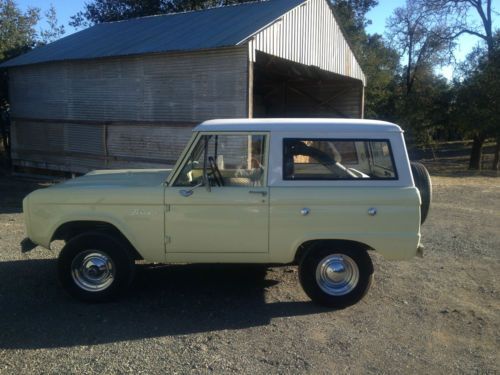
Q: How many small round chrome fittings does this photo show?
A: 2